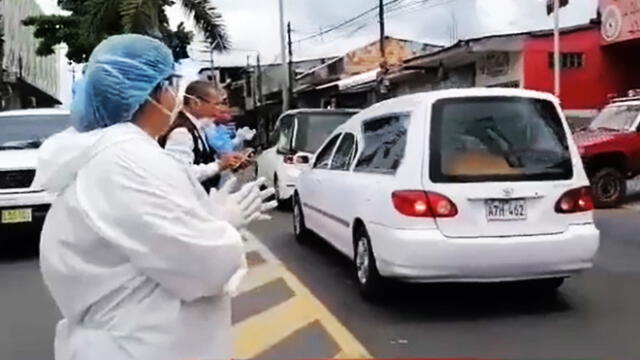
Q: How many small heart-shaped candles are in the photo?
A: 0